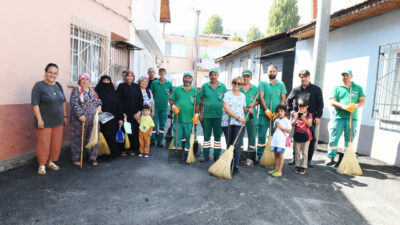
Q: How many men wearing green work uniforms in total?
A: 6